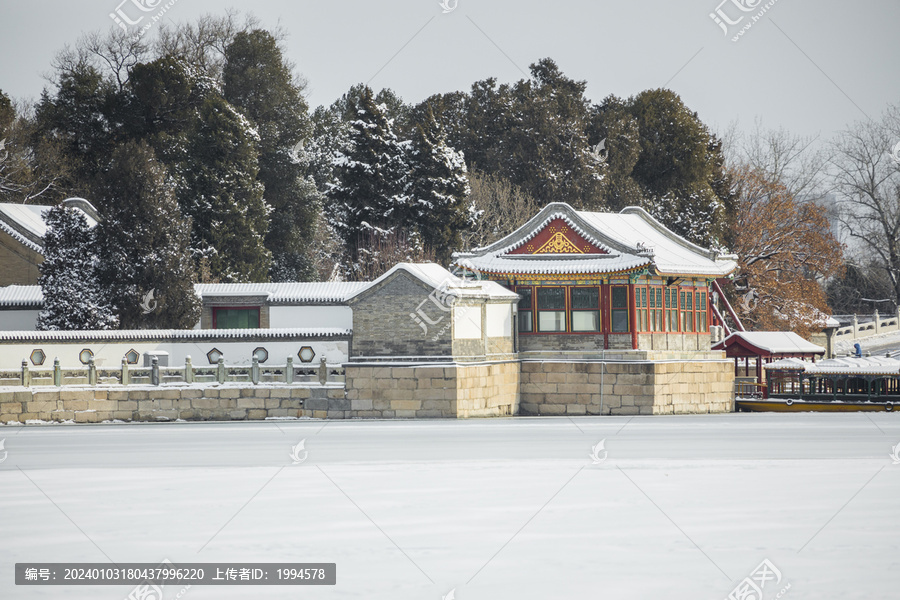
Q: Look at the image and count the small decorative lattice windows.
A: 6